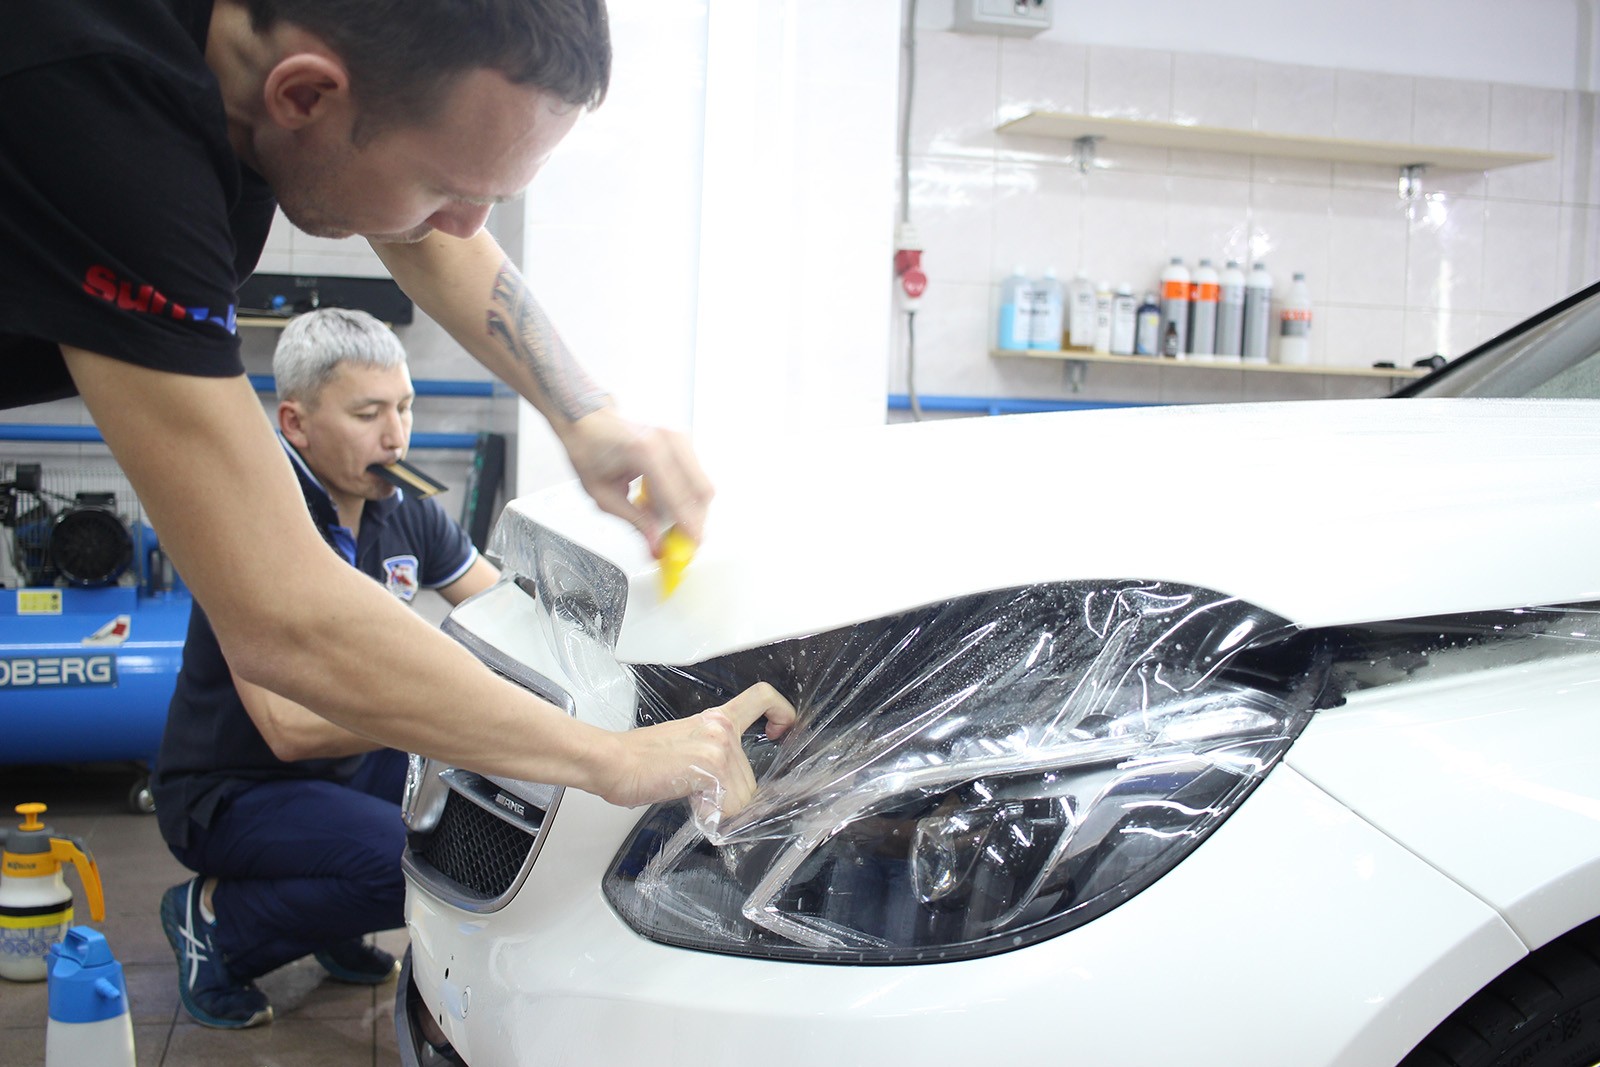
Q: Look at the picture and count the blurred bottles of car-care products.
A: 12